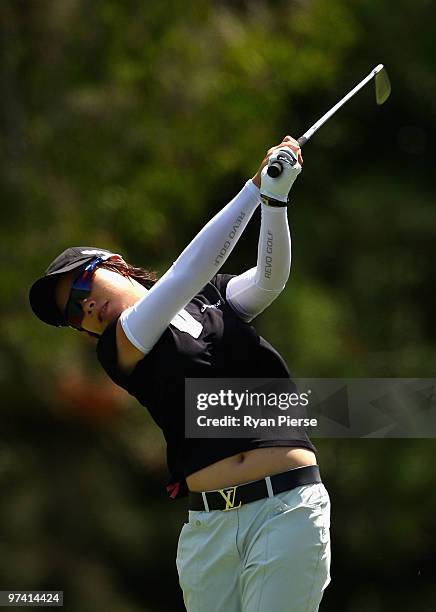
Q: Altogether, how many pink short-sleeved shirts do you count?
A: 0